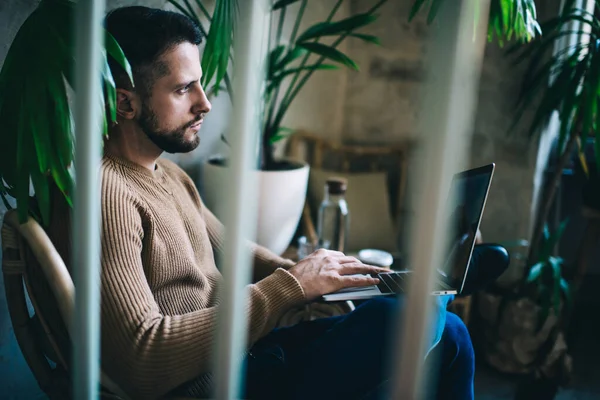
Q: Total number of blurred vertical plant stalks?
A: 3